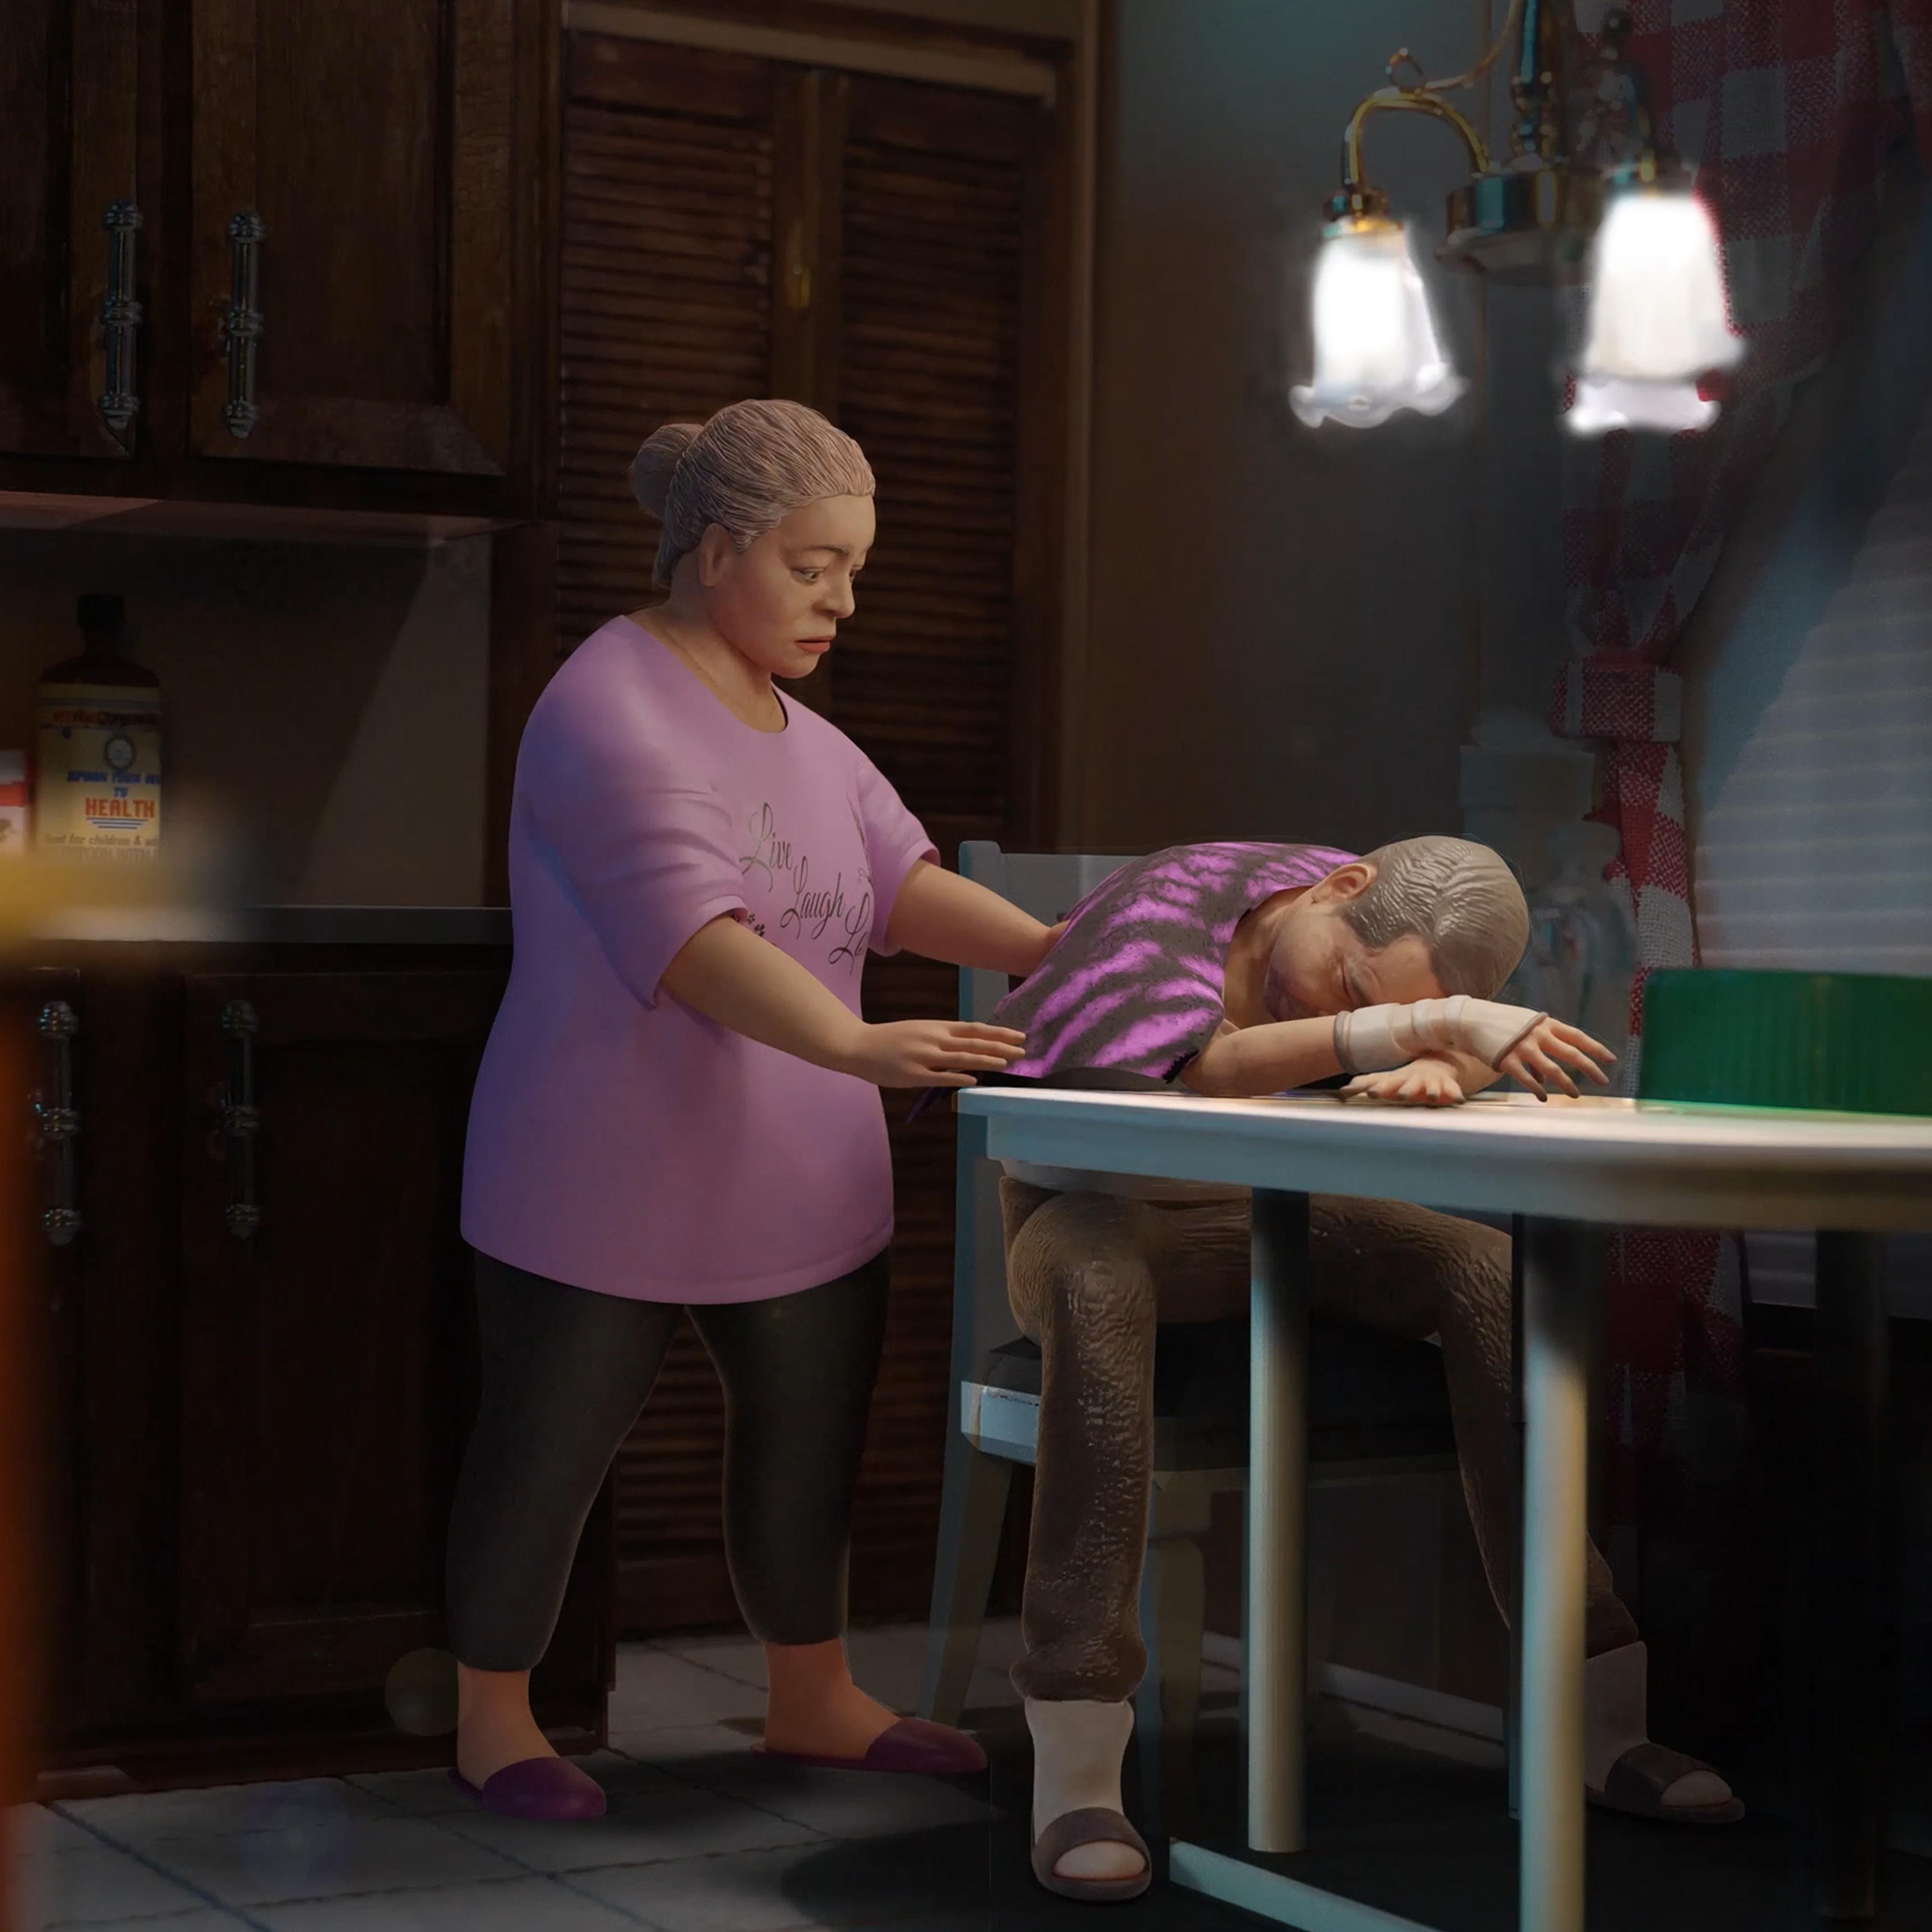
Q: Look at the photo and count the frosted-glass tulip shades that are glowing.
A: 2